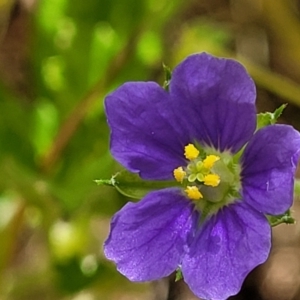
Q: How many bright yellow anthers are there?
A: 5